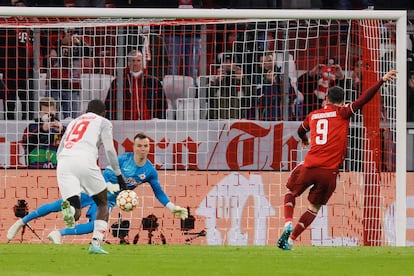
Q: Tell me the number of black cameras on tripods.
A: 4